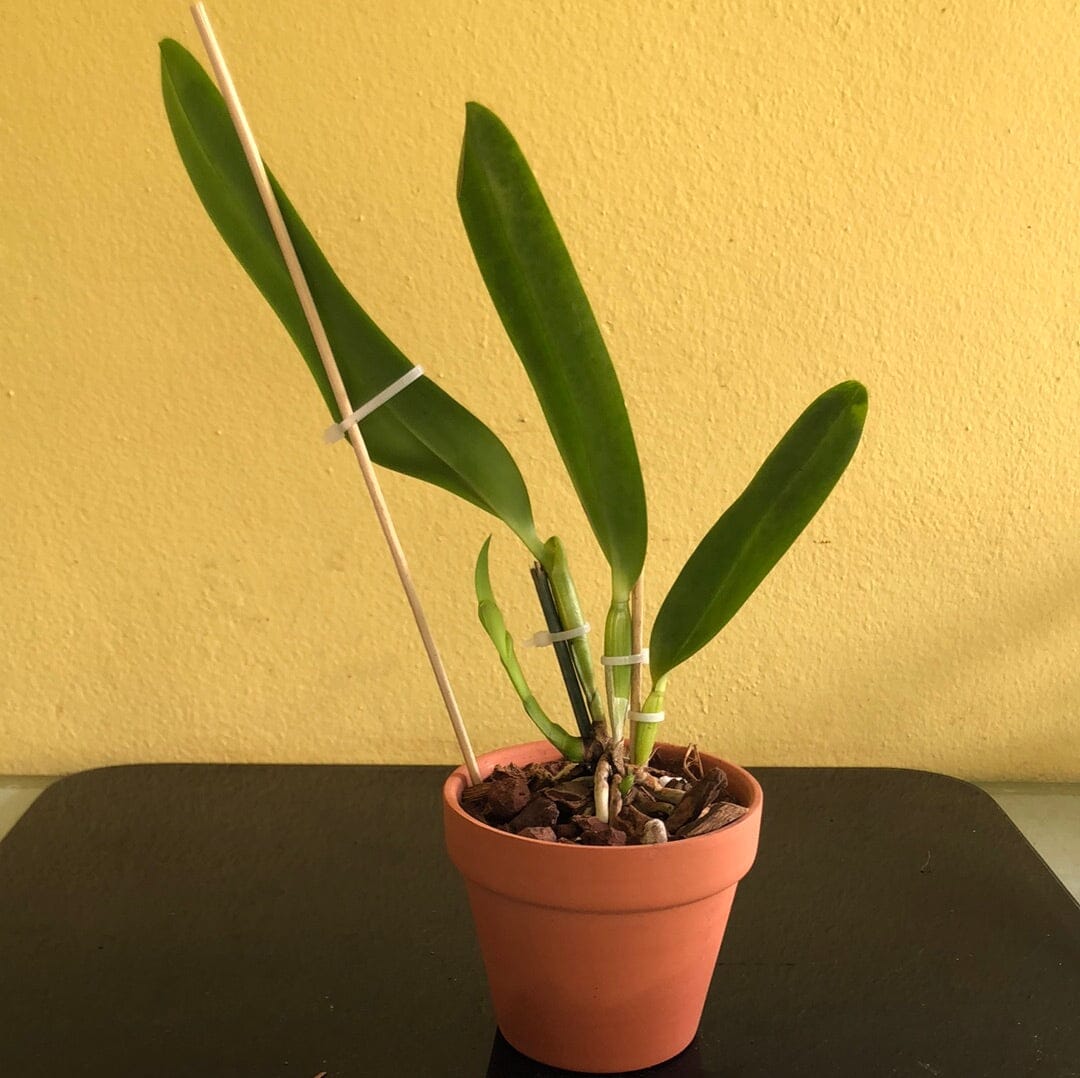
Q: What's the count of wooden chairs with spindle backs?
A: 0